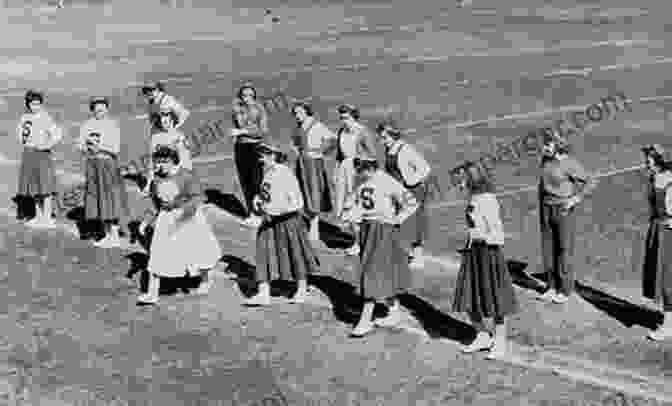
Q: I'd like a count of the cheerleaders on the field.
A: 14